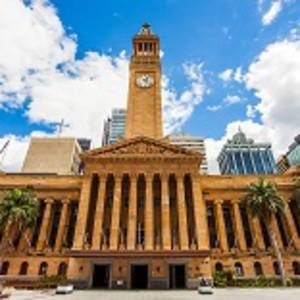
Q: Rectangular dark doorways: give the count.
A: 3